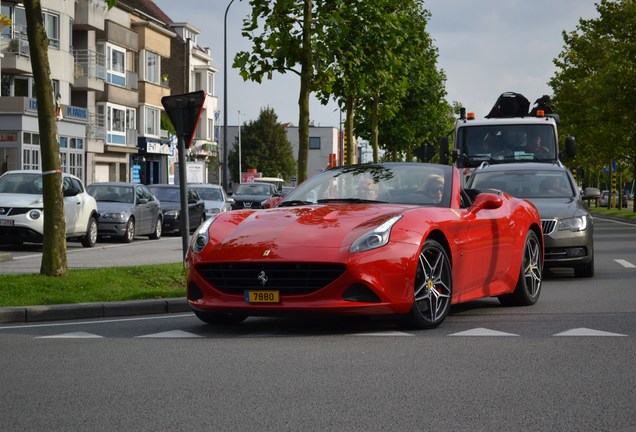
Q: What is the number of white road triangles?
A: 5